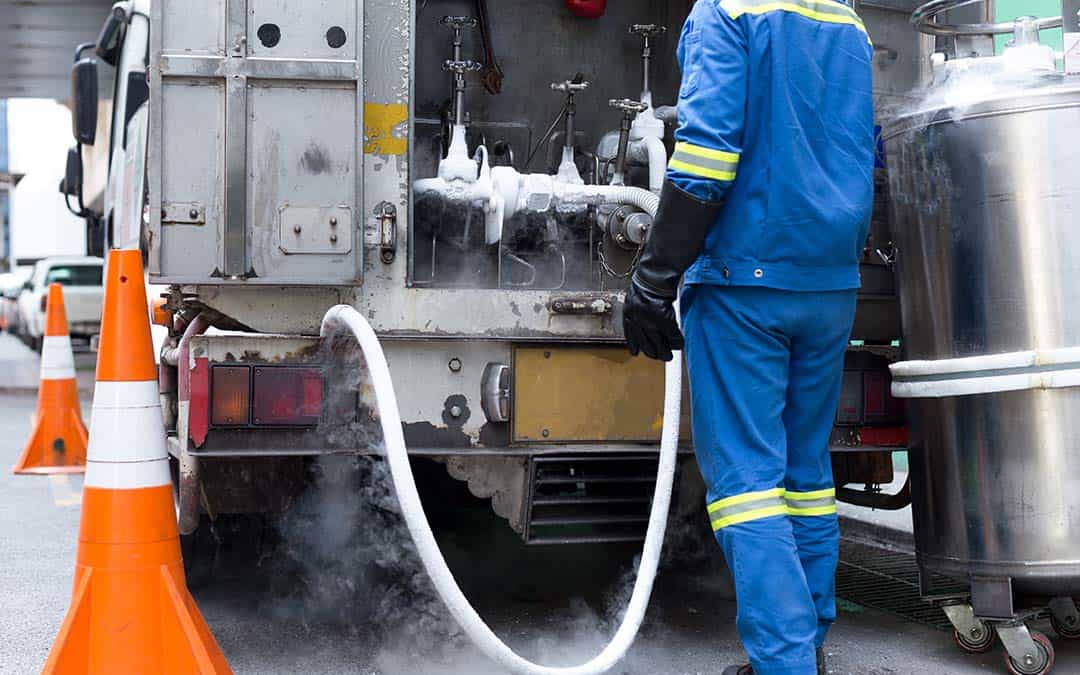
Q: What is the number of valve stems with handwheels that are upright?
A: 5